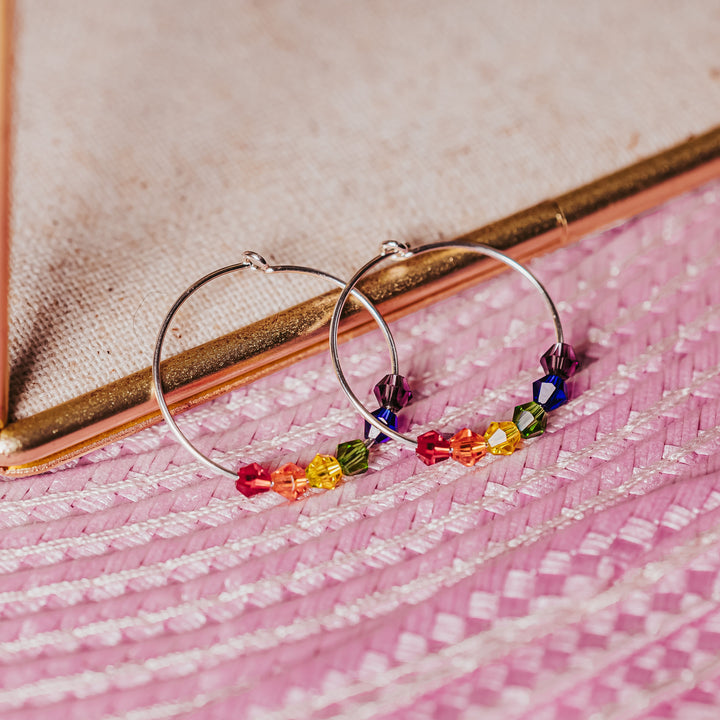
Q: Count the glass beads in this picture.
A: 12